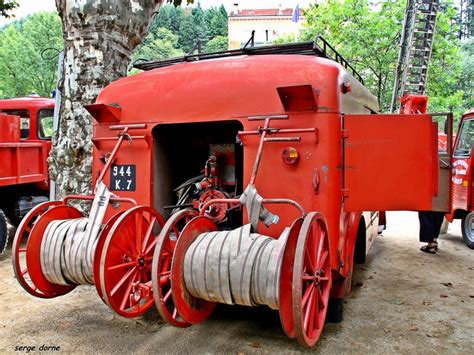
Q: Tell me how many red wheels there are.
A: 4